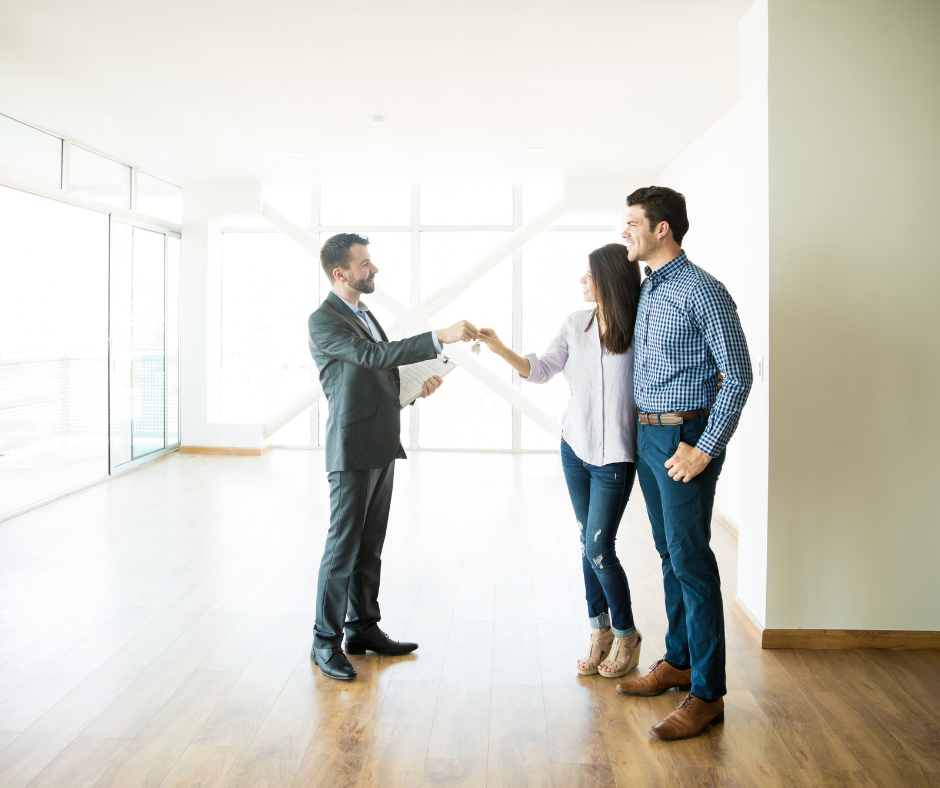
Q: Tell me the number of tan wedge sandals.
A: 2